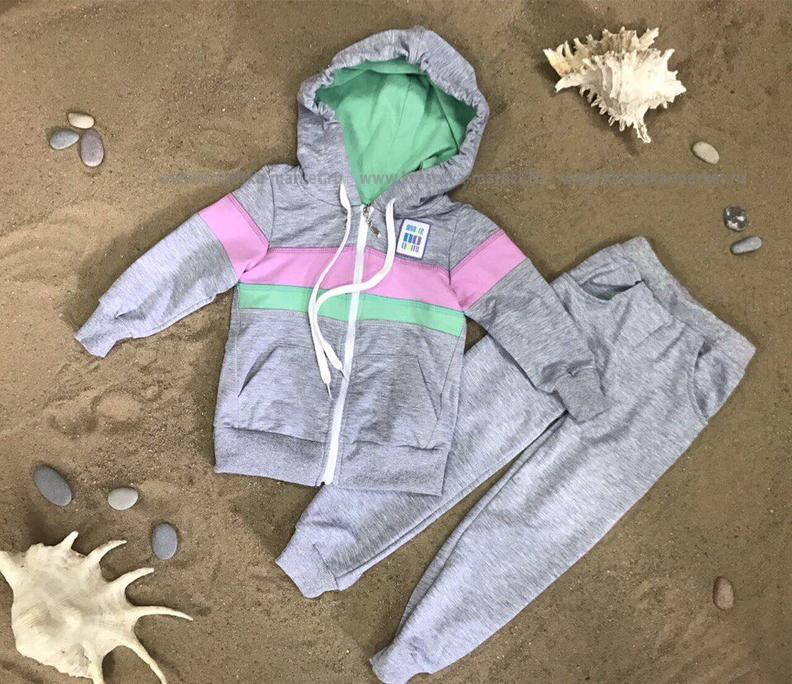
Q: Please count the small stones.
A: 10